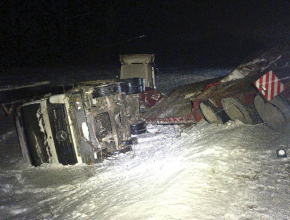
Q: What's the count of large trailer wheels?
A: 3